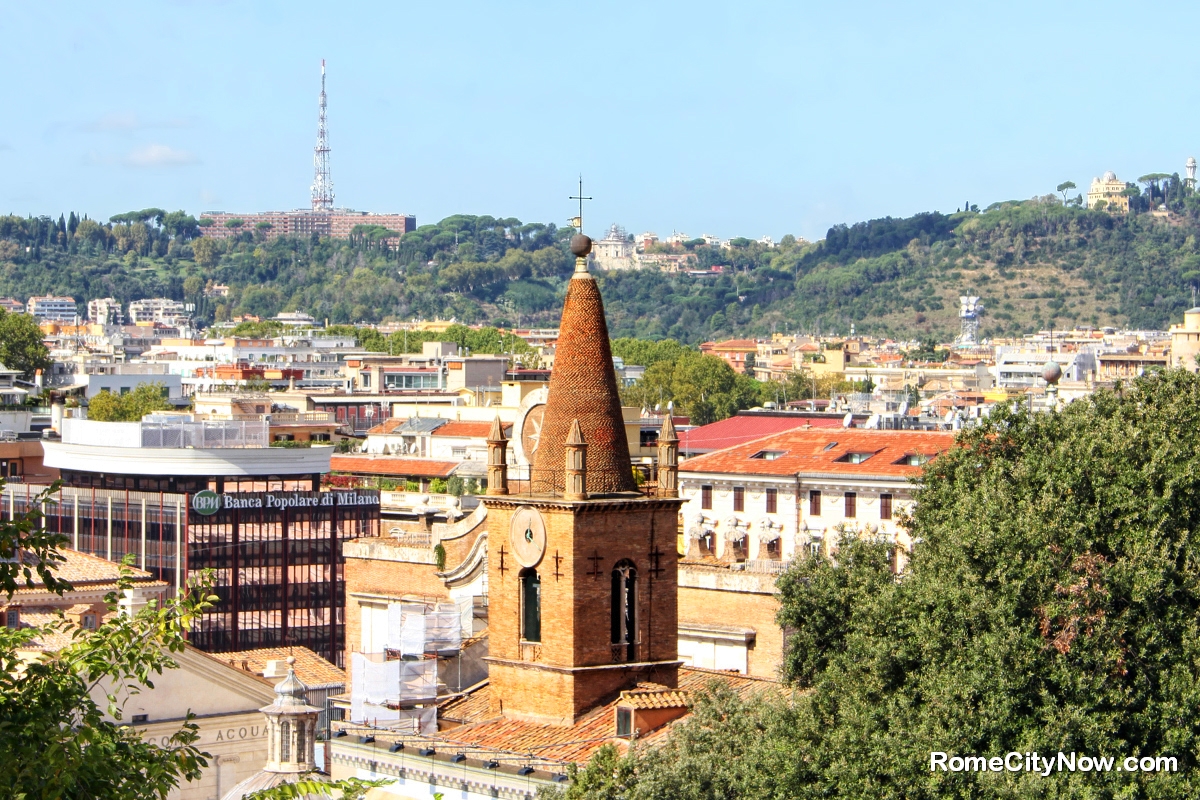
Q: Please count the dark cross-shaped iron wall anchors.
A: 4